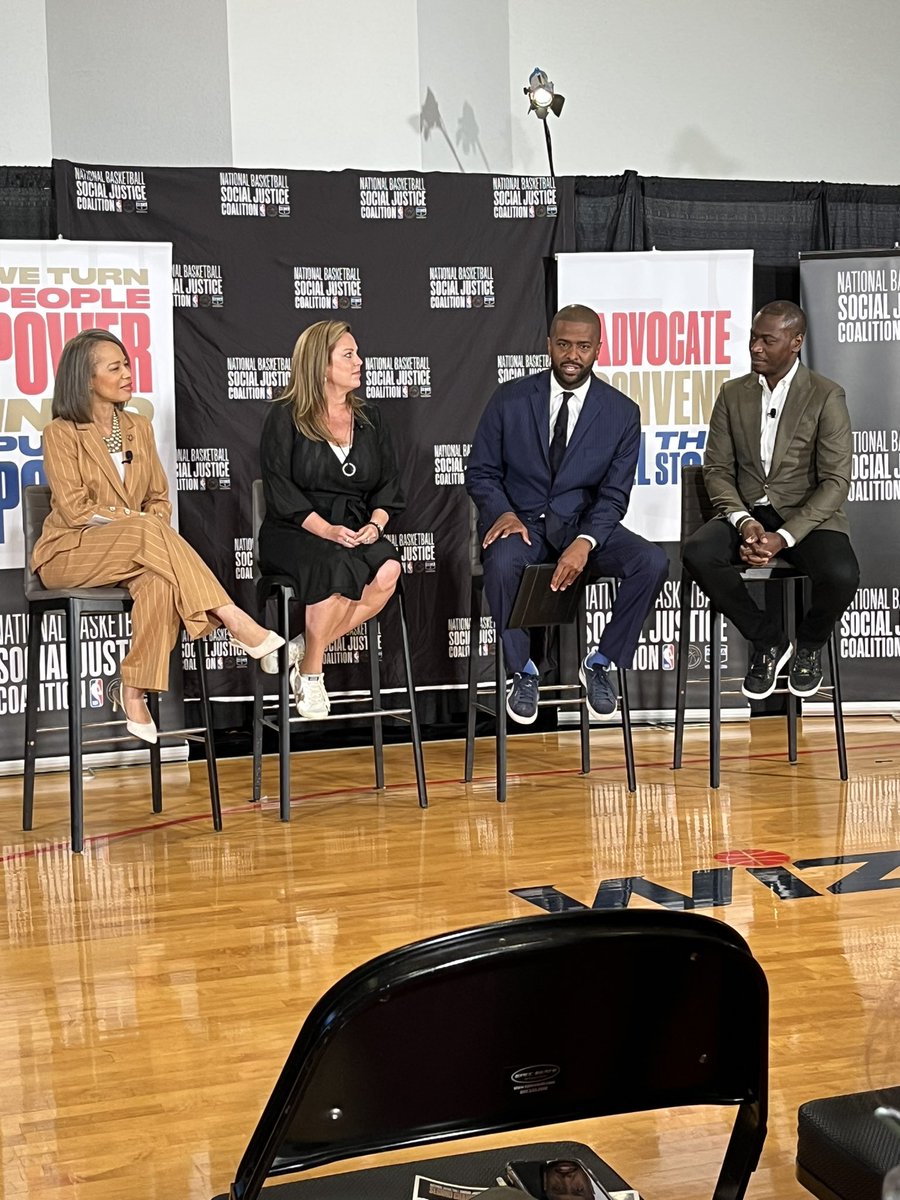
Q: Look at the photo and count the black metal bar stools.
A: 4